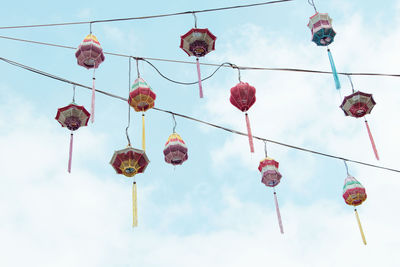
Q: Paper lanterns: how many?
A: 11